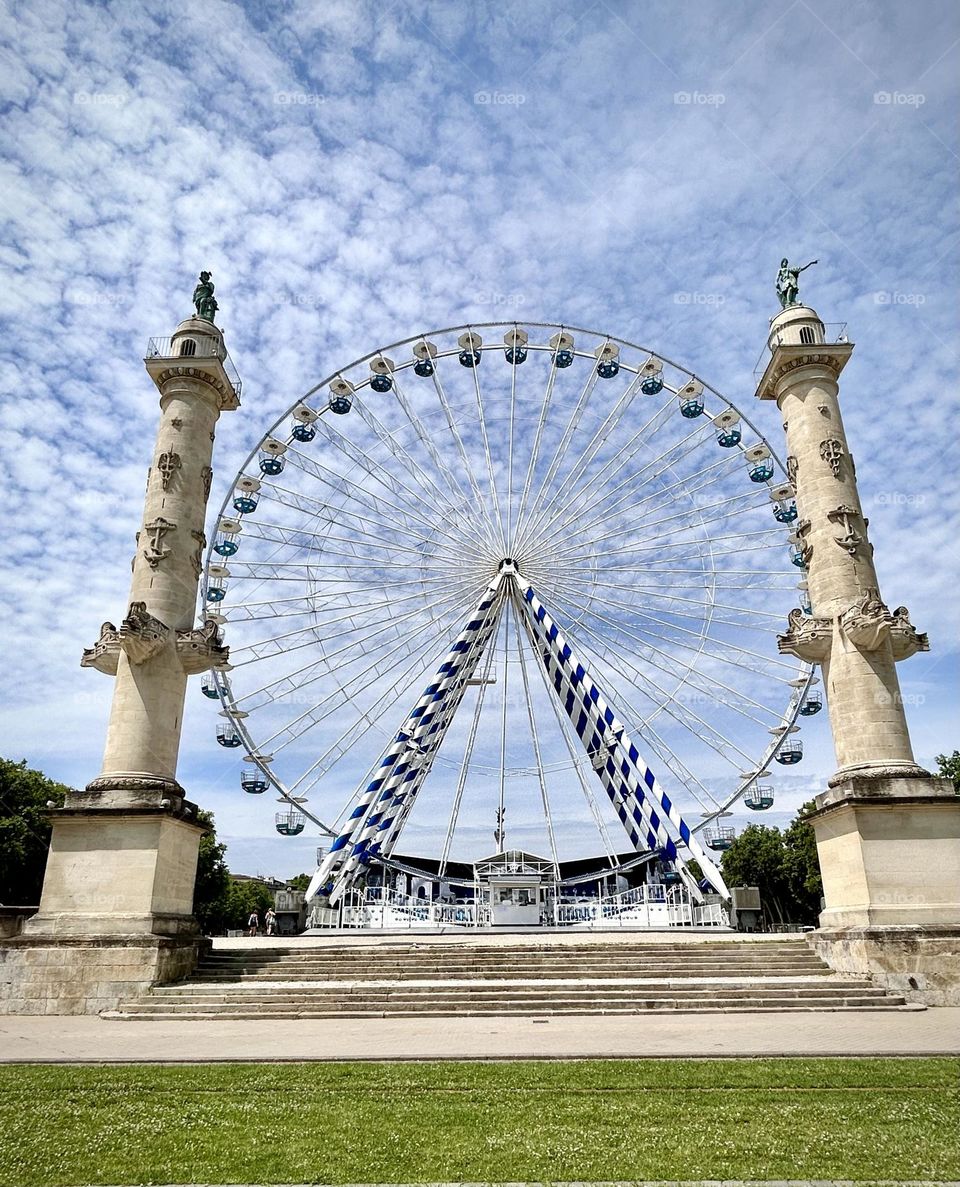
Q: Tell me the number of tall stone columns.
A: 2